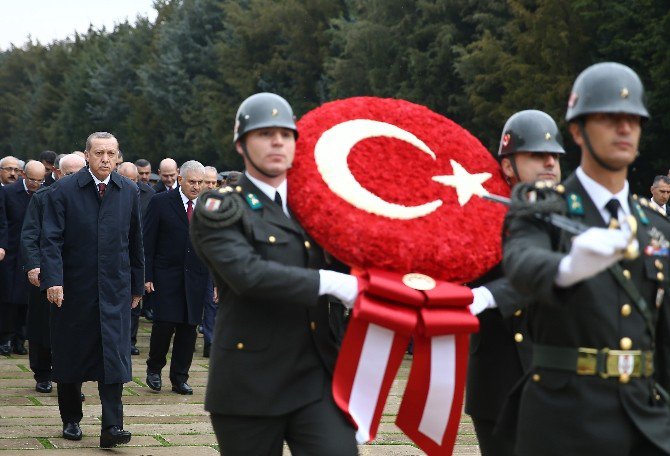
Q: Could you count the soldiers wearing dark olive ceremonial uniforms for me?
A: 3